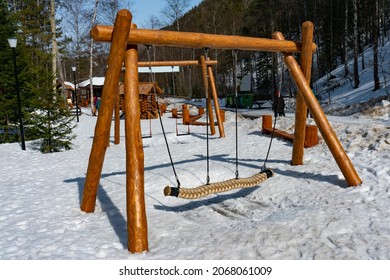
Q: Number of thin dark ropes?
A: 4